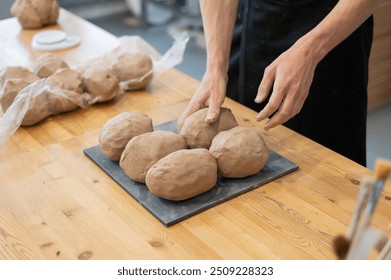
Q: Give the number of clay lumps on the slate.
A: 5